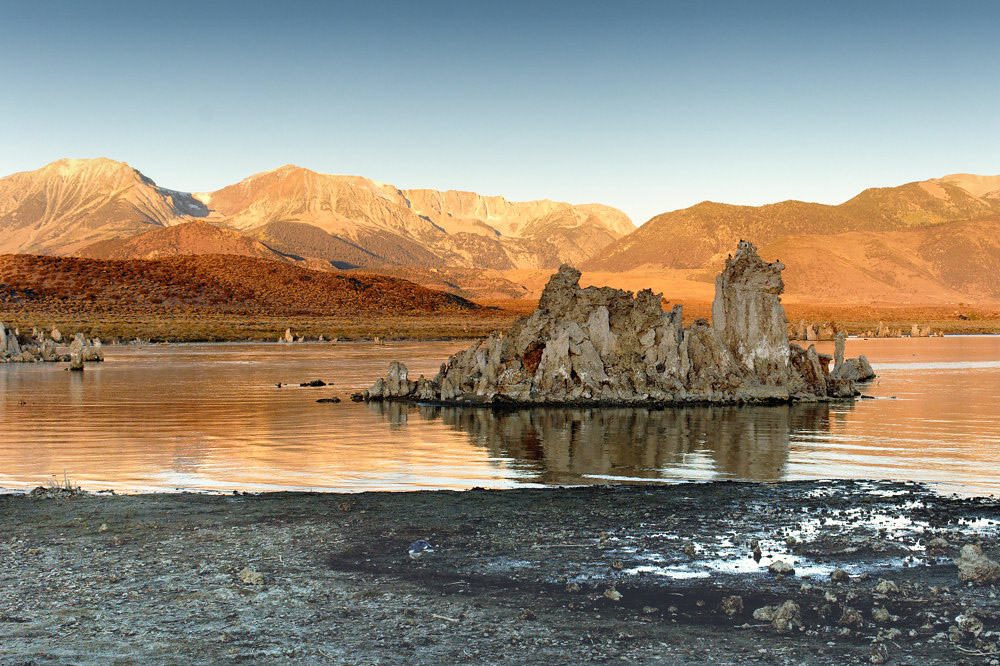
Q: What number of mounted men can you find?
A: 0